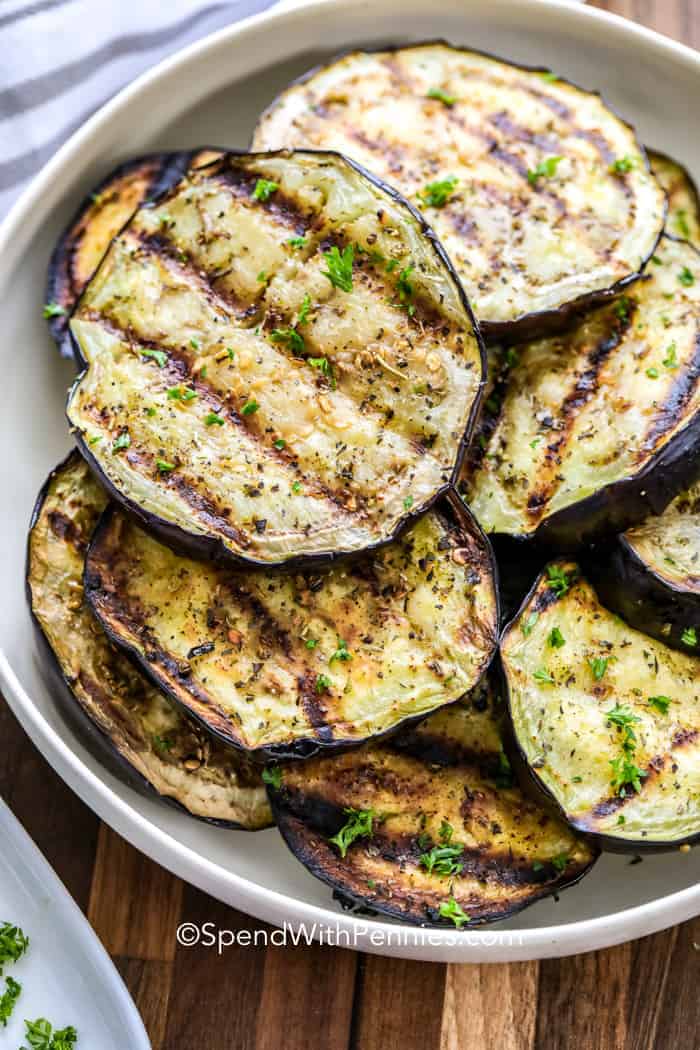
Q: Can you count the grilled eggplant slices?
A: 10